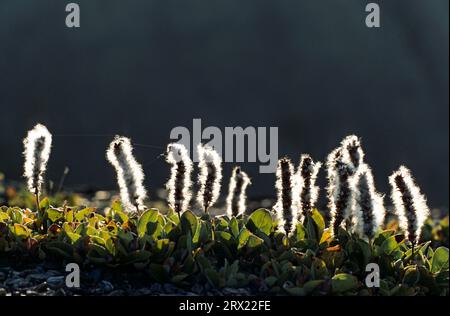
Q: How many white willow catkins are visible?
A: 11